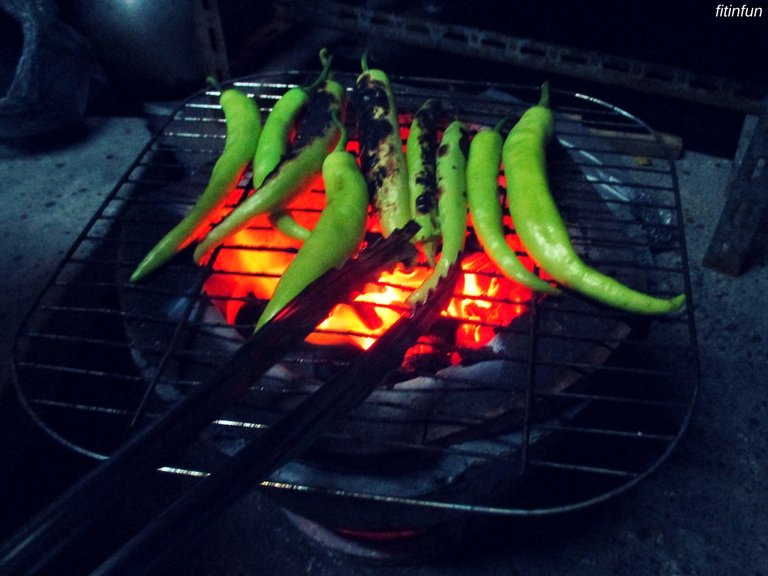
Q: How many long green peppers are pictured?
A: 9